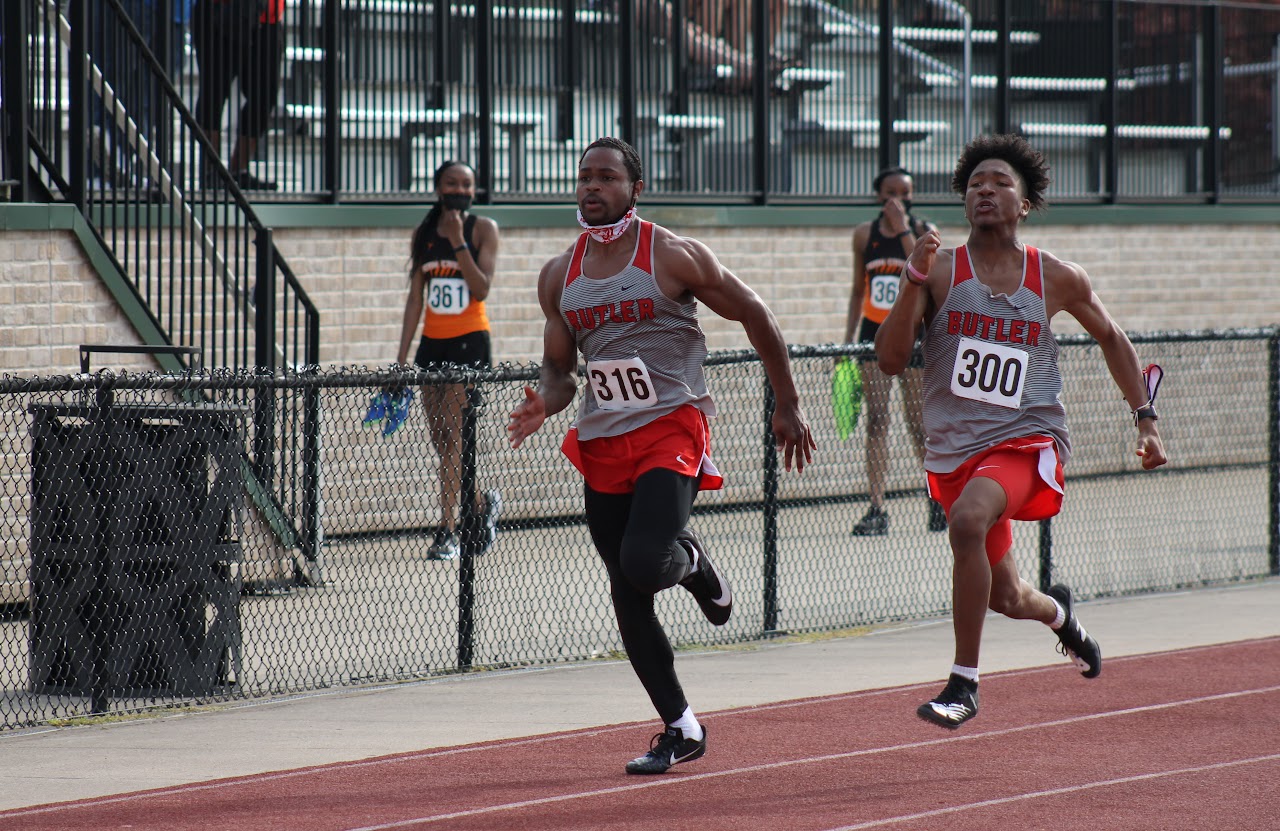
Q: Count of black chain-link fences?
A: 1